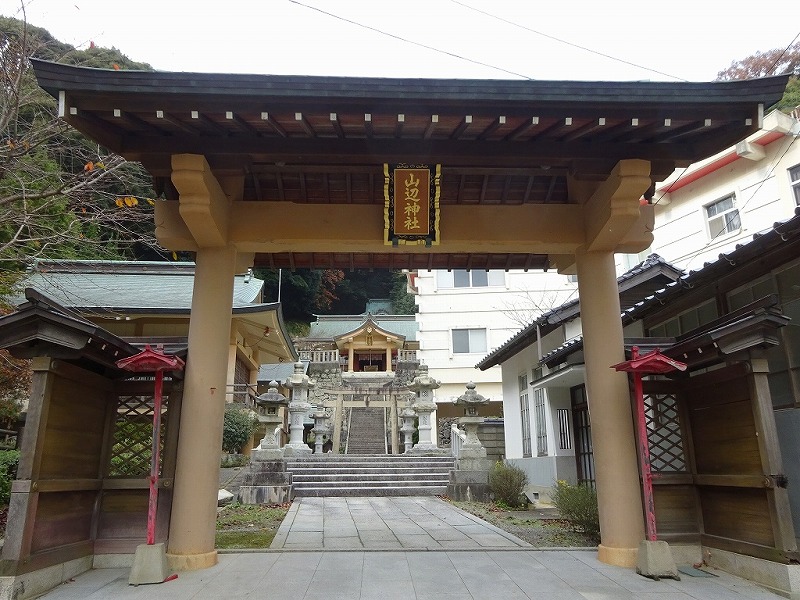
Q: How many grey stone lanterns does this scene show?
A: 6